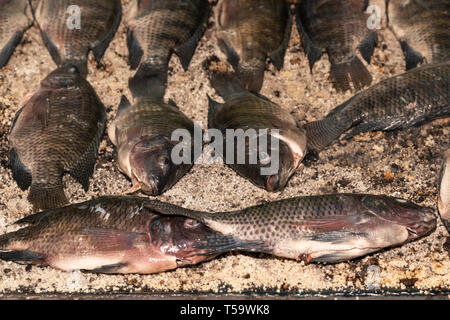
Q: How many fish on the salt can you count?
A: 13